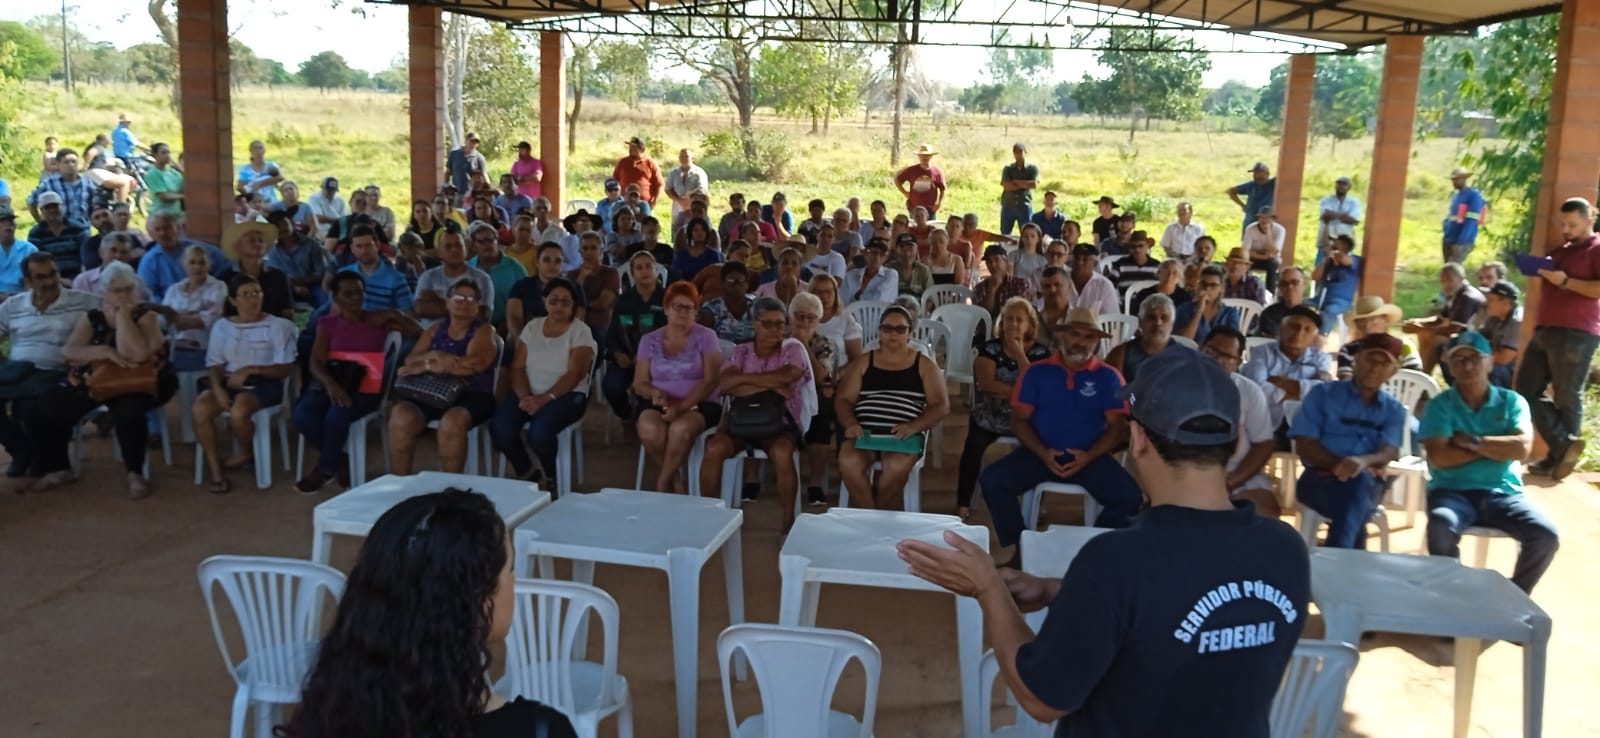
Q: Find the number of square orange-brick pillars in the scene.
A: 6